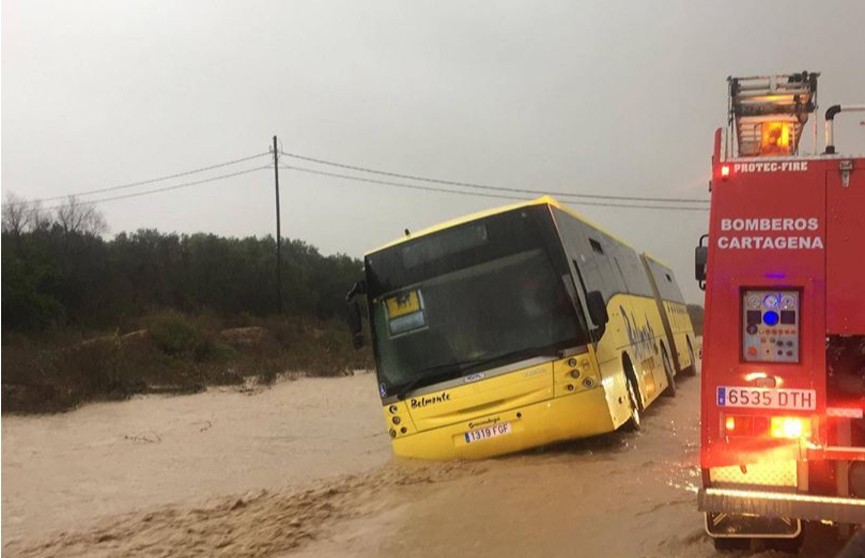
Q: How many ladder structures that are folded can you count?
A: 1